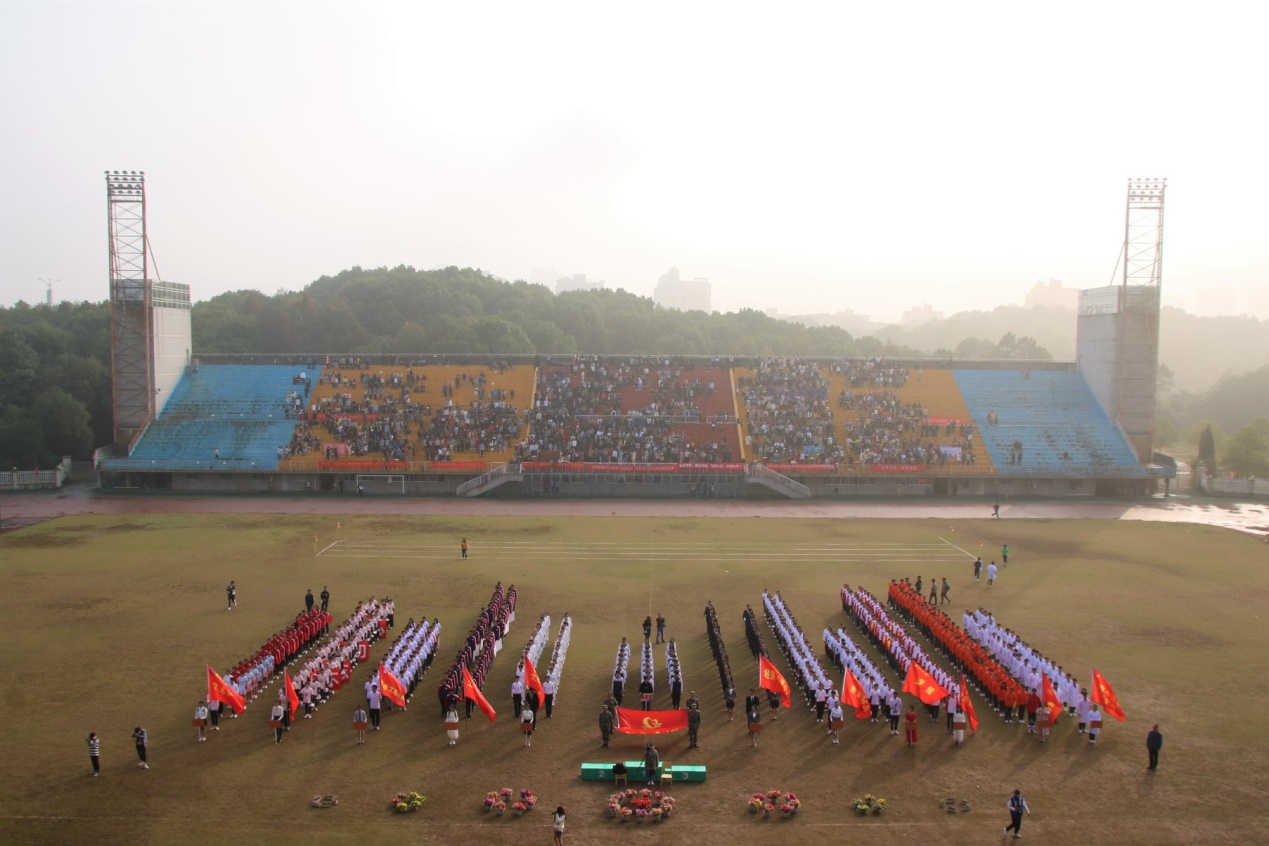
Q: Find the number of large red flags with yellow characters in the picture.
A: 12